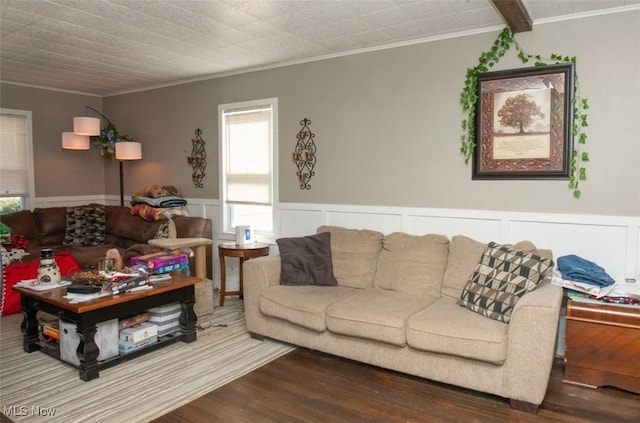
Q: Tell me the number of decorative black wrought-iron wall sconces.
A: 2